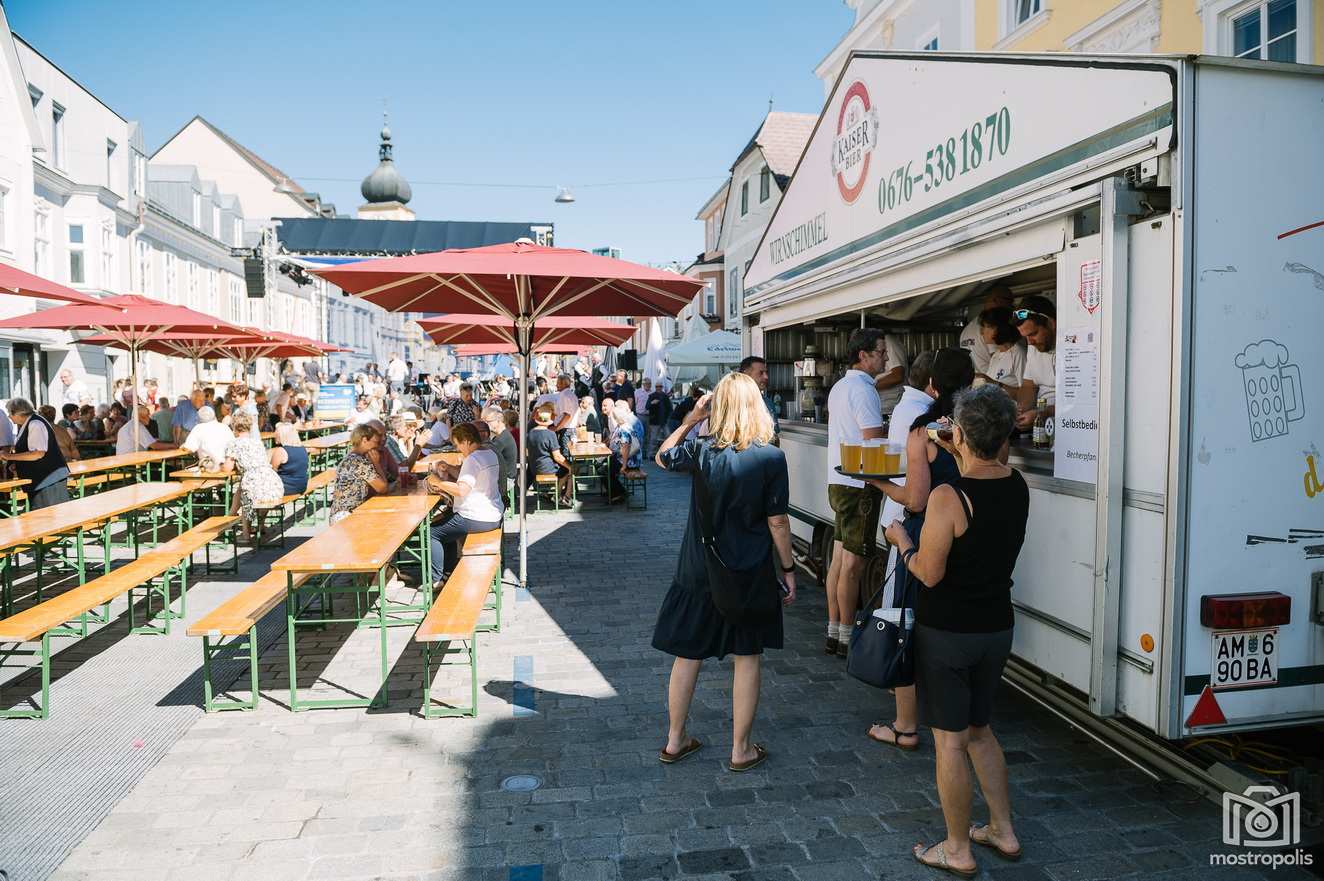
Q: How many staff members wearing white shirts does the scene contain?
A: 4